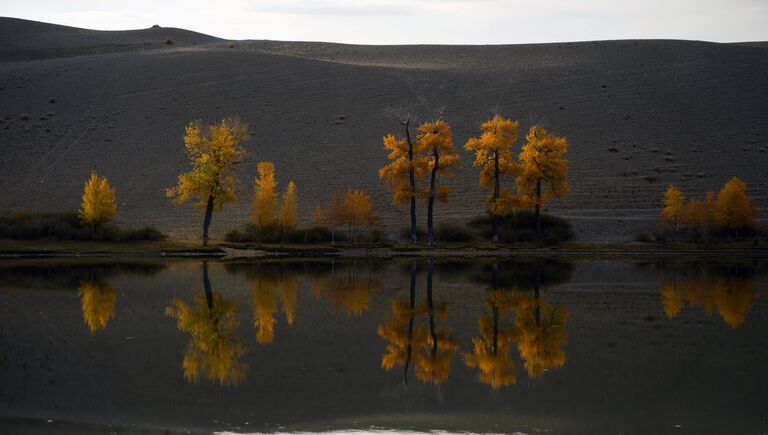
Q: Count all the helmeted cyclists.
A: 0